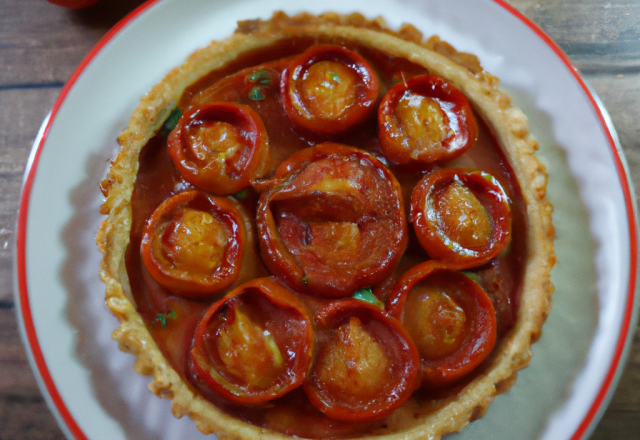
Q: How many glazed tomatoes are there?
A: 9